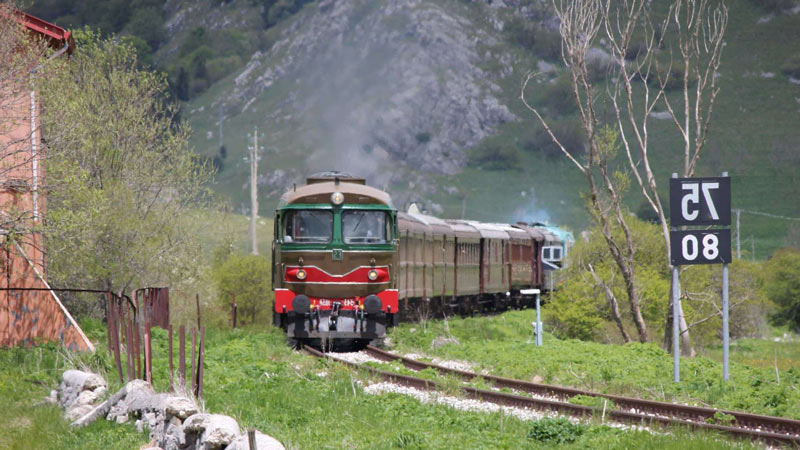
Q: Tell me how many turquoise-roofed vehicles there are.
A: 1